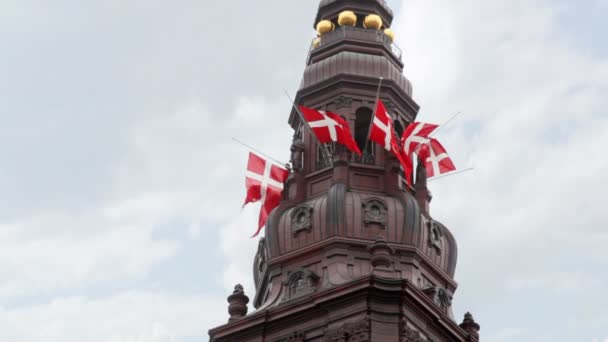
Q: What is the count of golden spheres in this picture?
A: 5